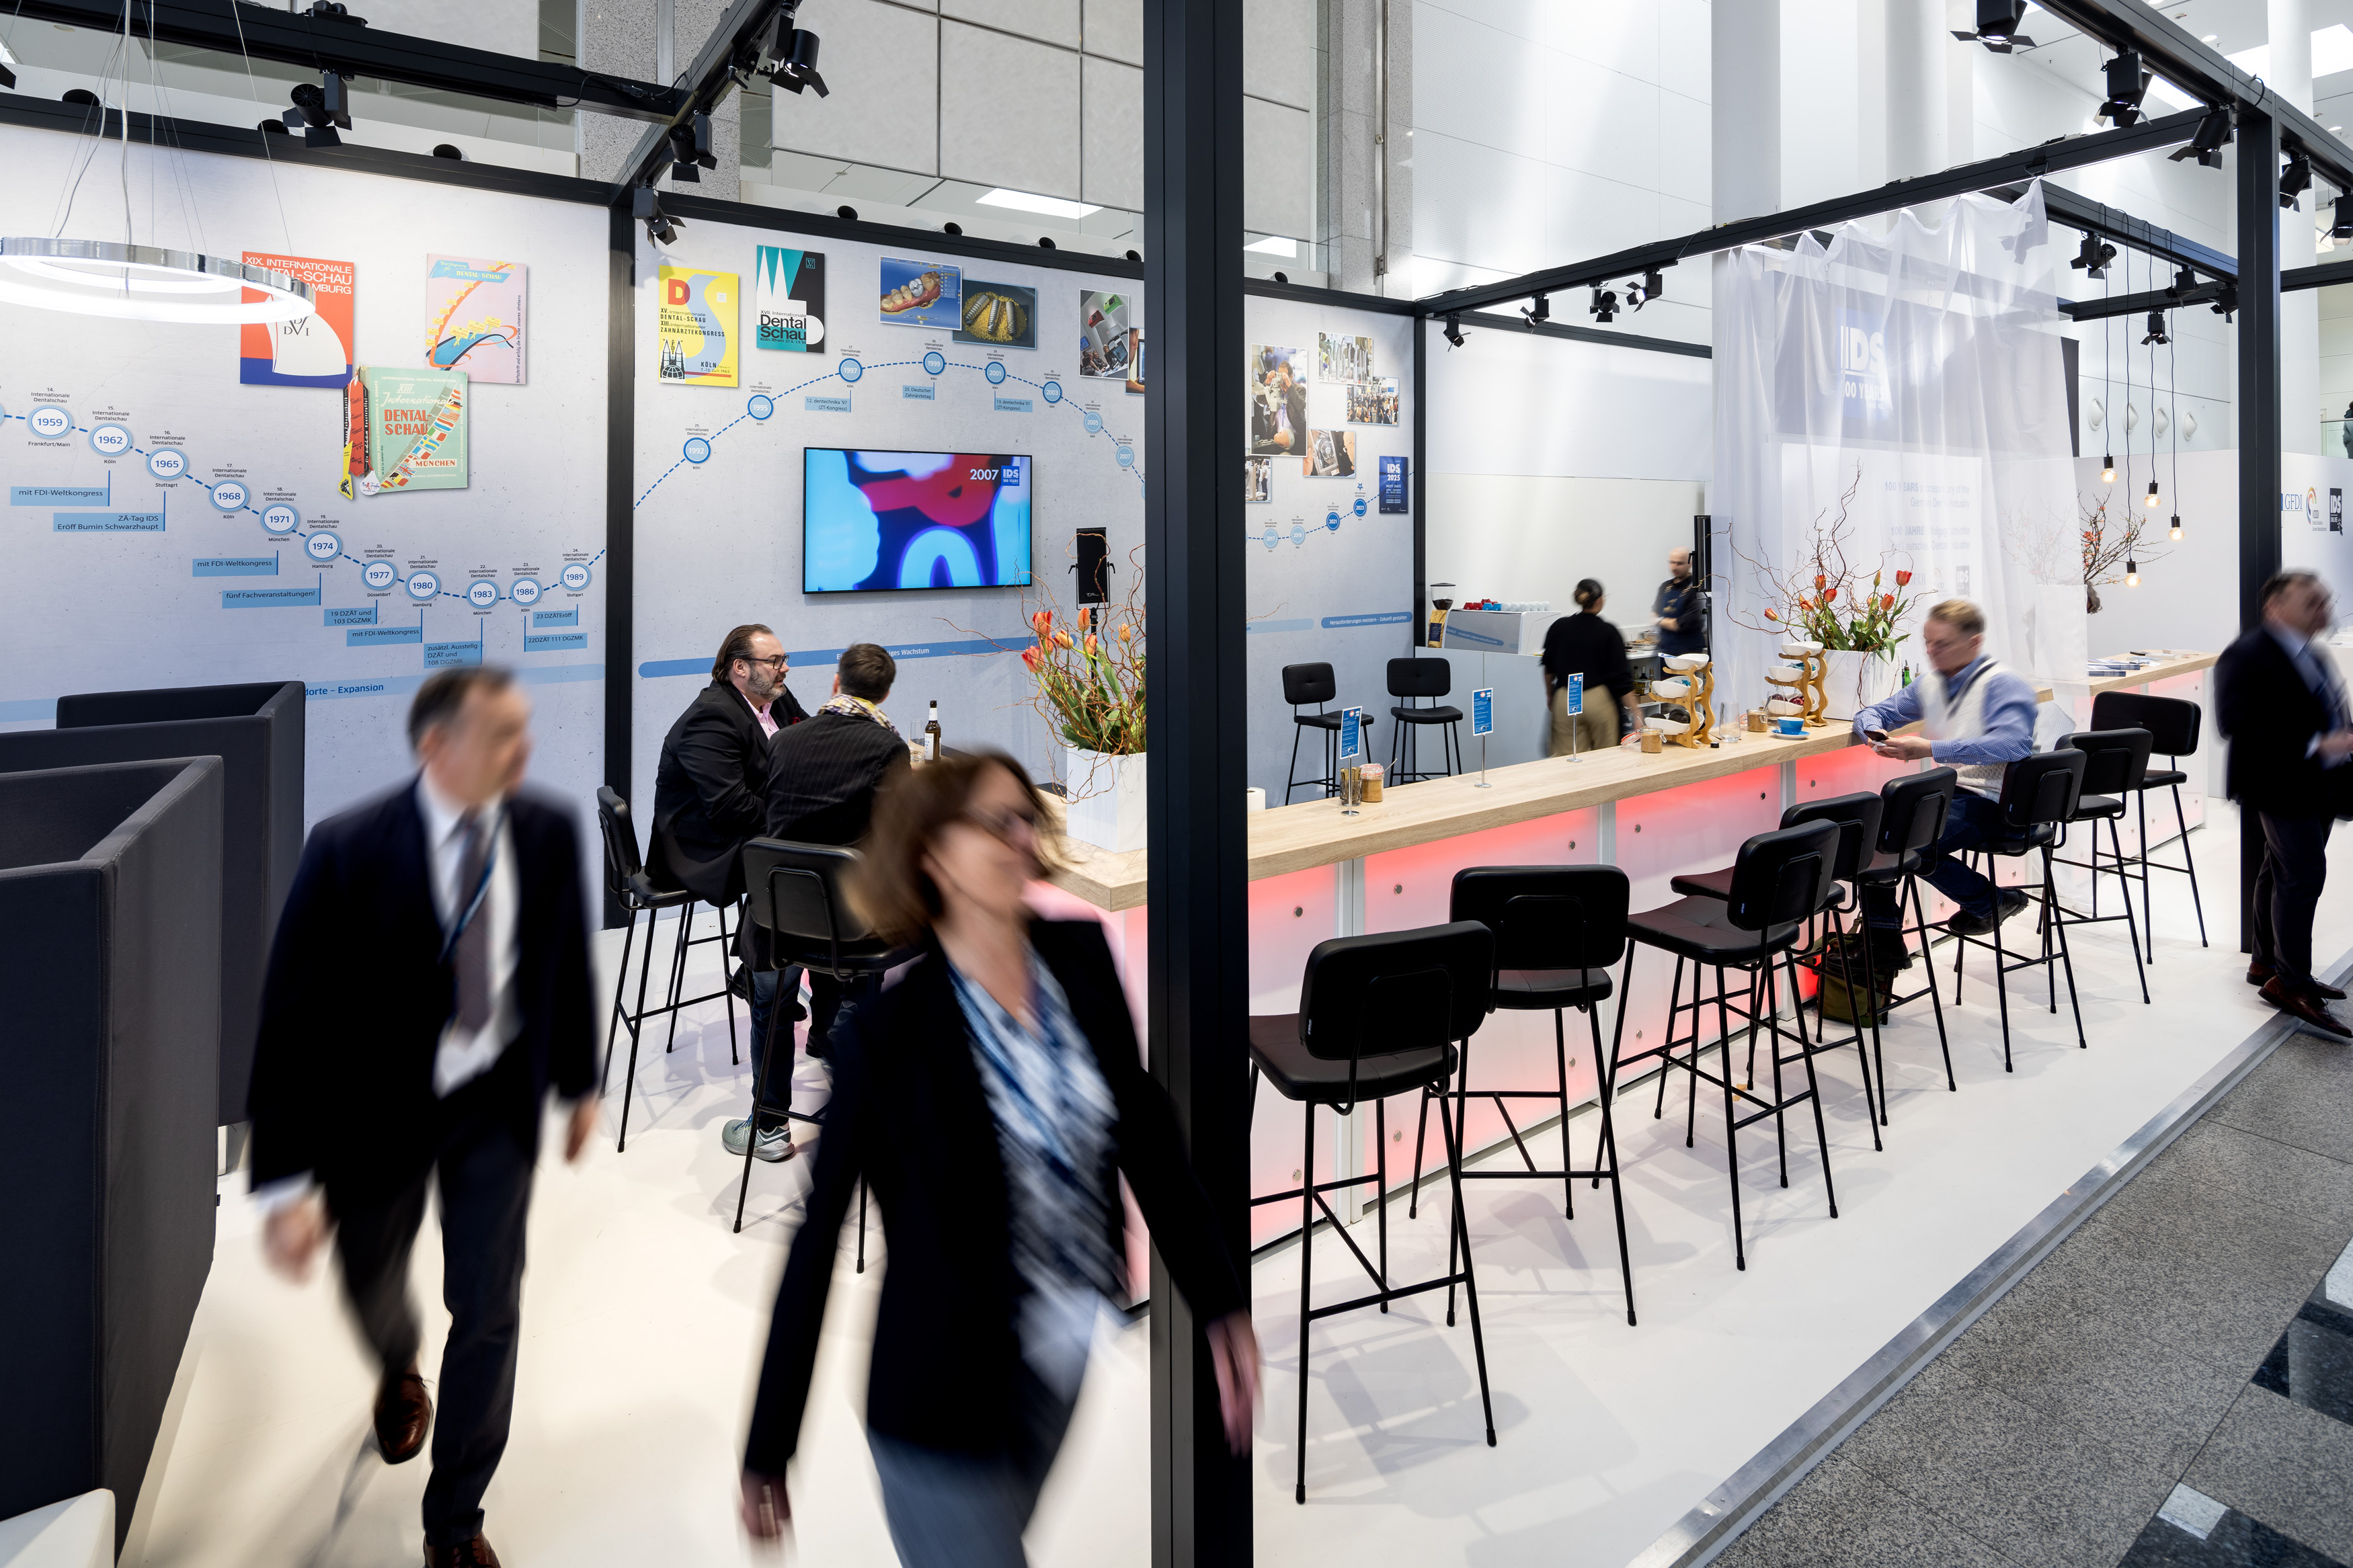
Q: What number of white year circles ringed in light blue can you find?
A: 11